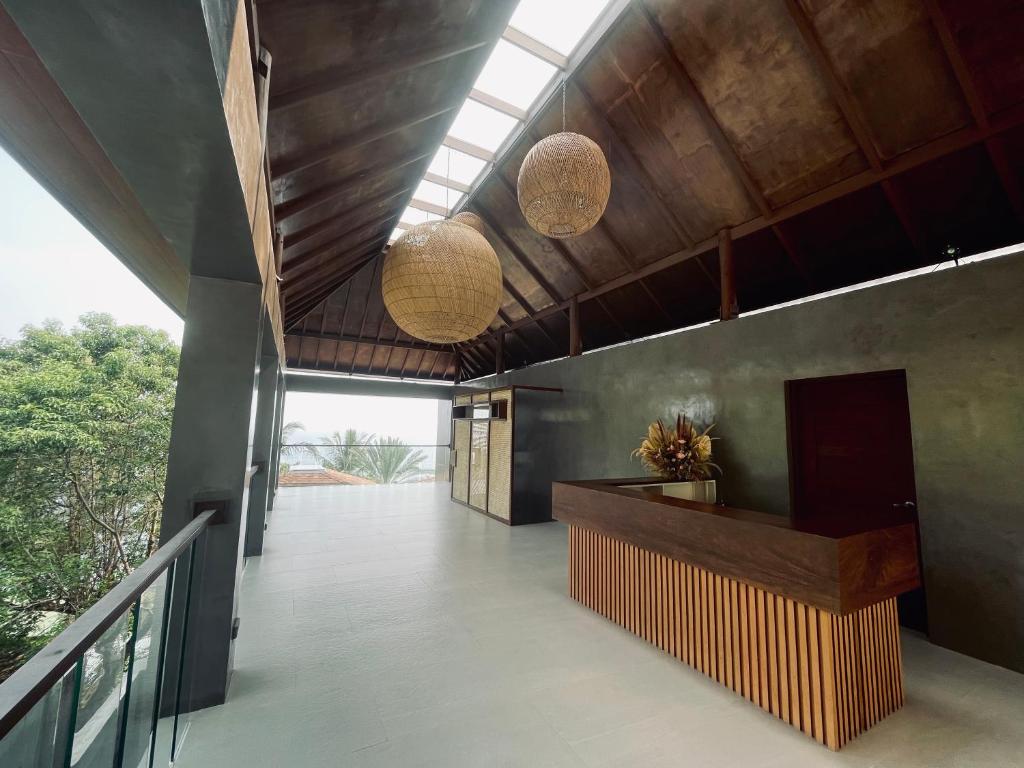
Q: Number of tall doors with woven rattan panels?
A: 3